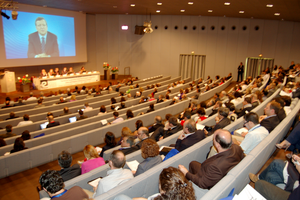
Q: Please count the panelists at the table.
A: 6